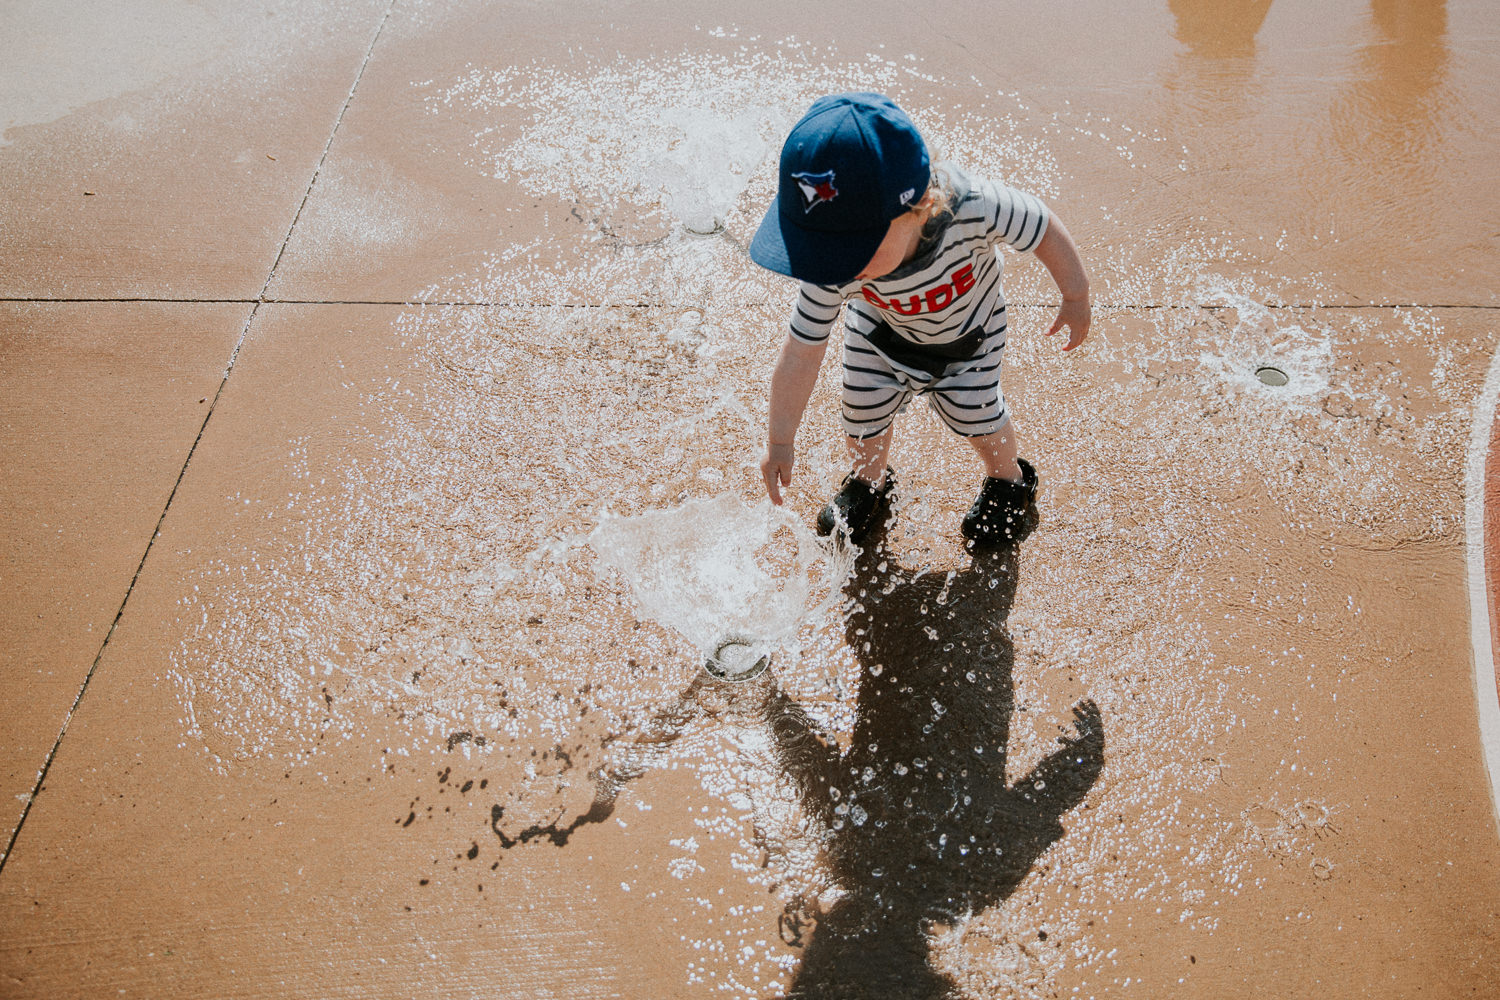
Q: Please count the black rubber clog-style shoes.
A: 2